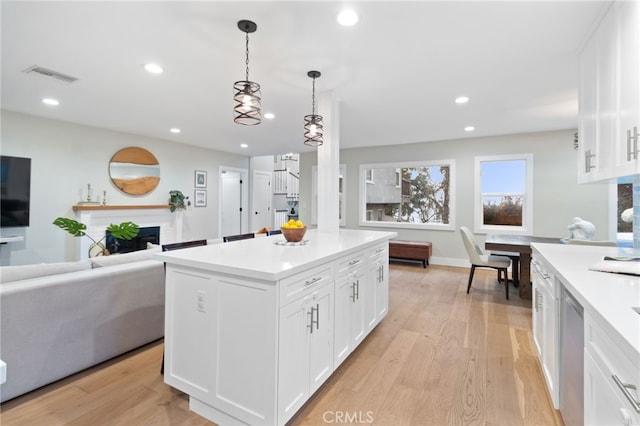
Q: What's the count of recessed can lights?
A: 8